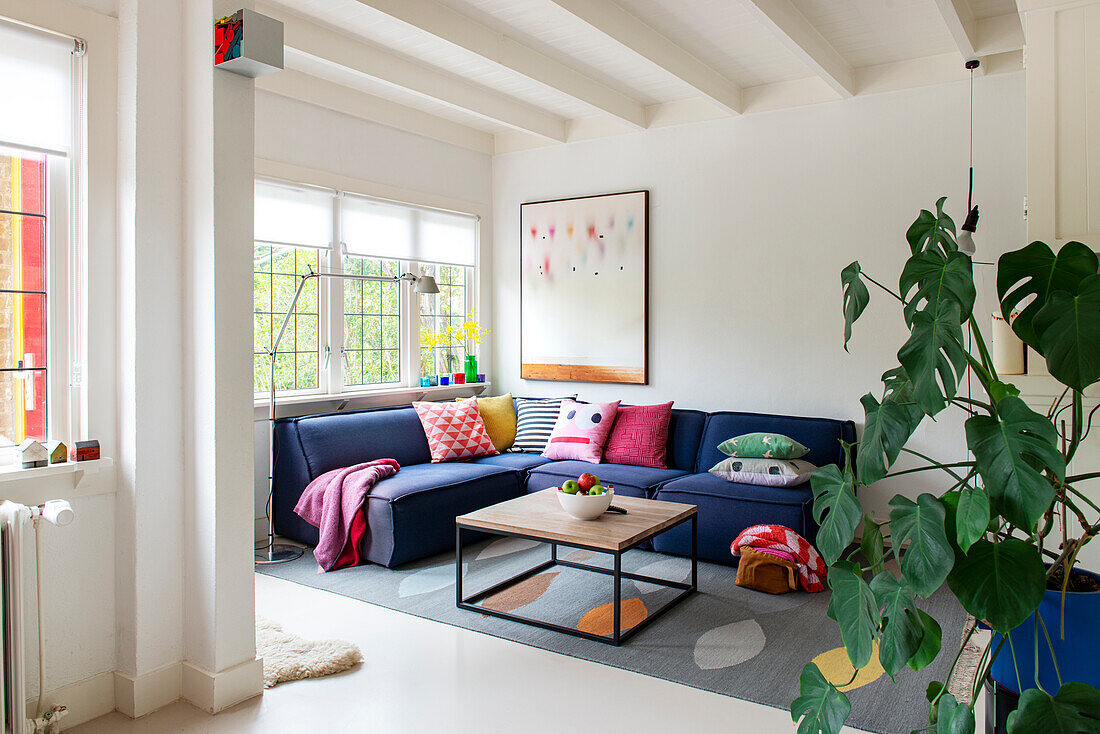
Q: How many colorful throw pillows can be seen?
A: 7